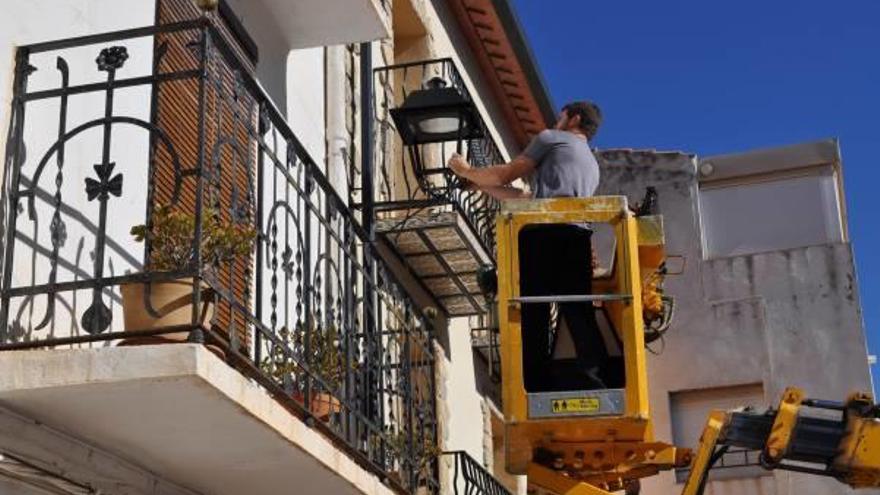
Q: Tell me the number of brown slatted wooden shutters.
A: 1